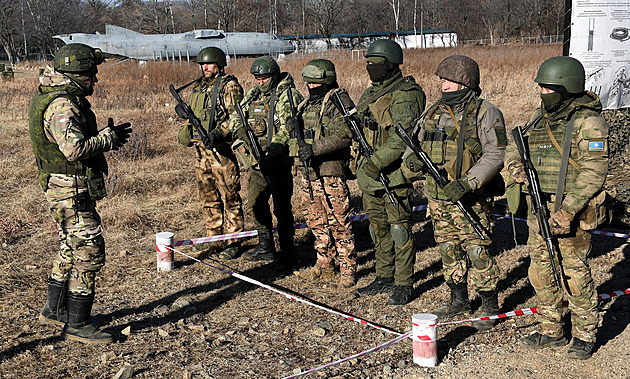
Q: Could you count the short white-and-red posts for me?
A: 2